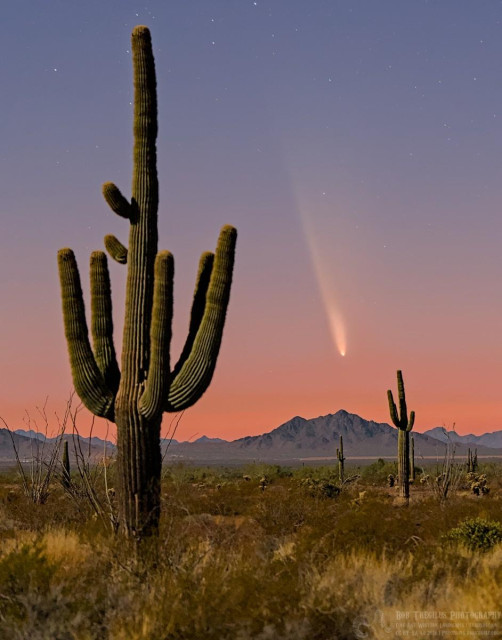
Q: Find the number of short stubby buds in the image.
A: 2